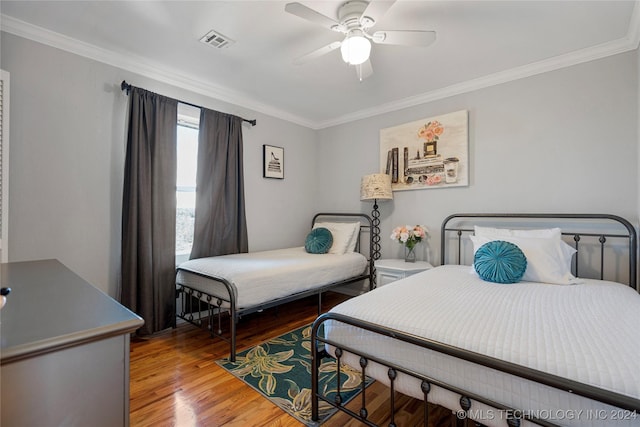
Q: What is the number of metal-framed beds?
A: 2